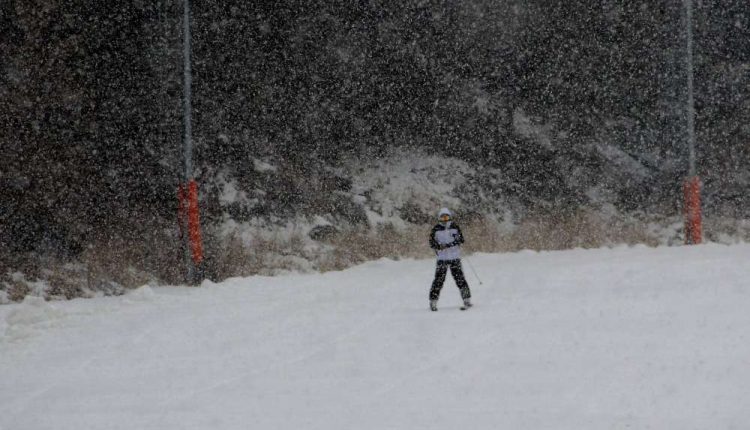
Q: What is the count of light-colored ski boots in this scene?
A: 2